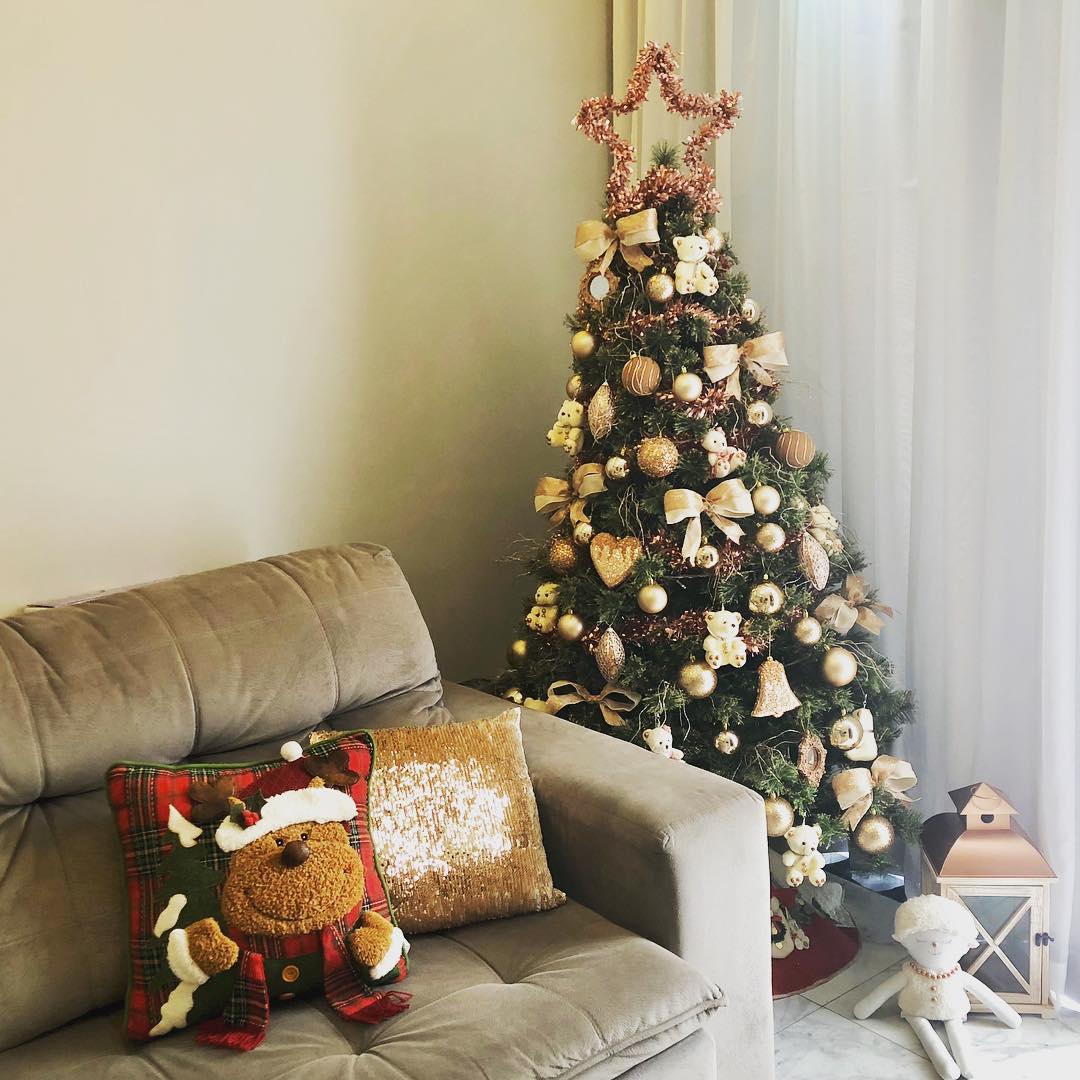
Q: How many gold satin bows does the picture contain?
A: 7